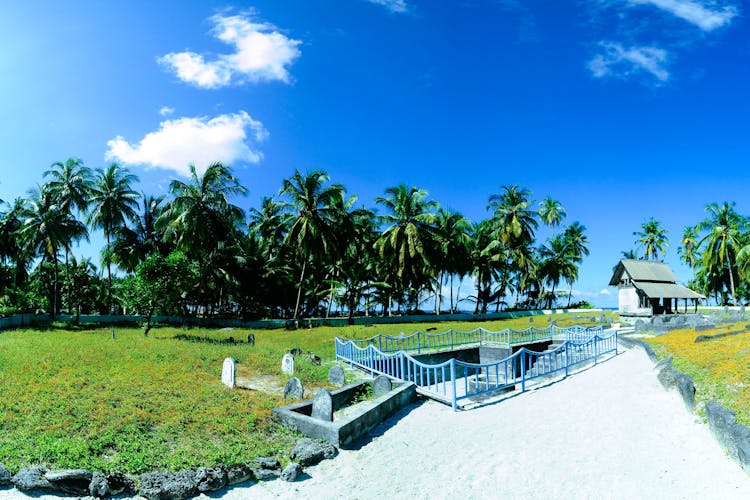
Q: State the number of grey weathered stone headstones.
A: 4